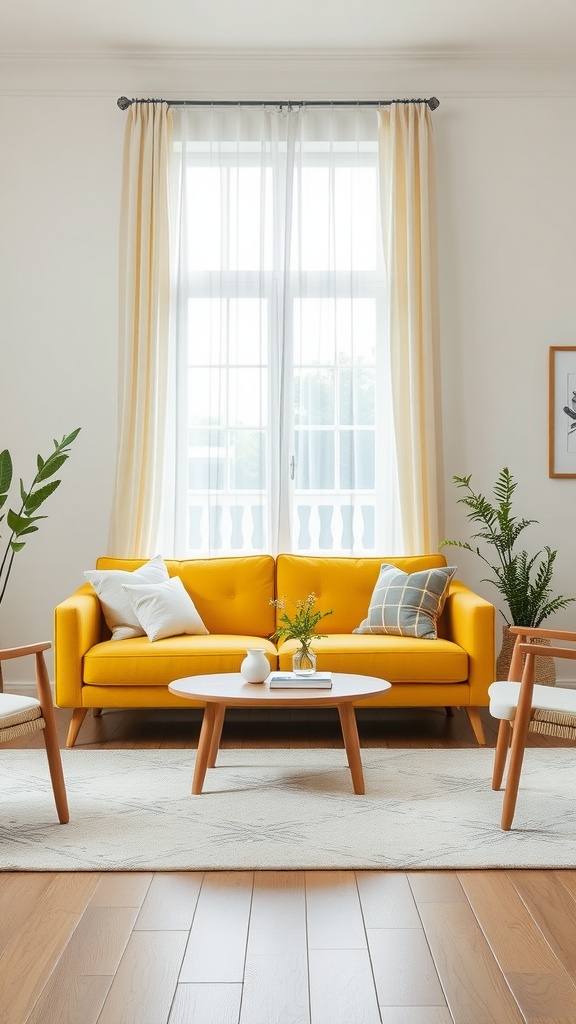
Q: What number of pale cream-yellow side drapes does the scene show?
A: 2